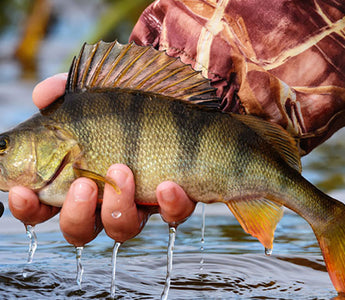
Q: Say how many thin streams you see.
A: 5